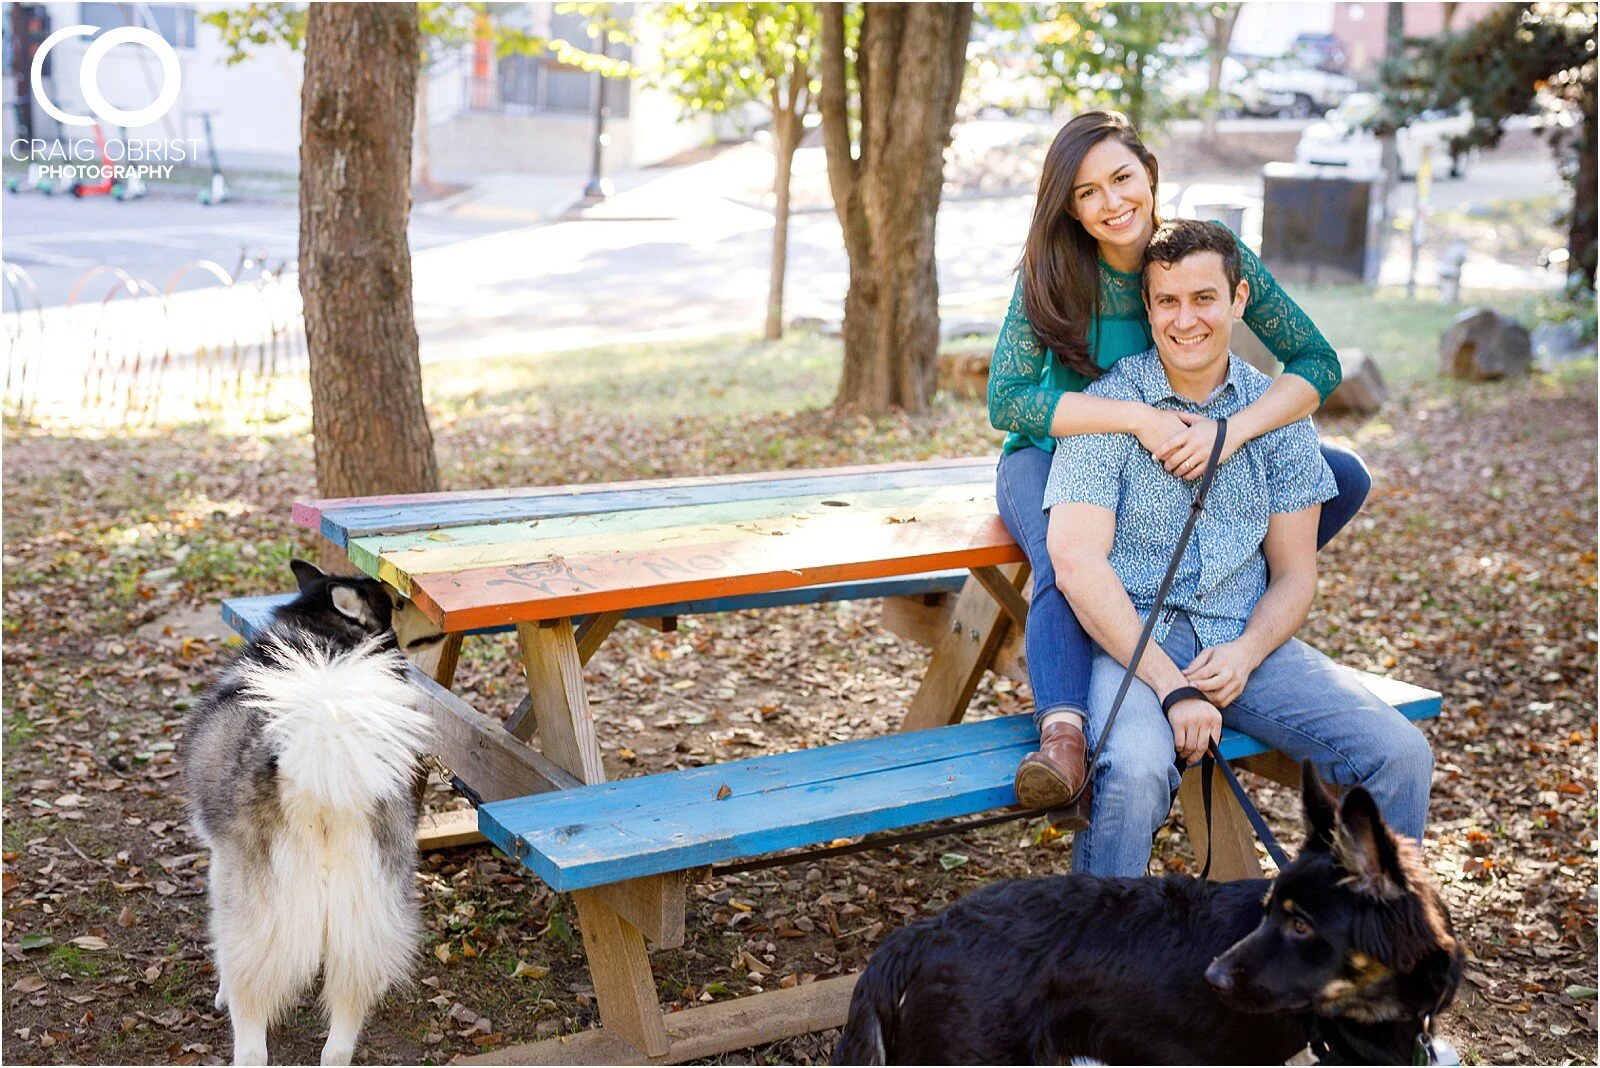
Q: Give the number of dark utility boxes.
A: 1